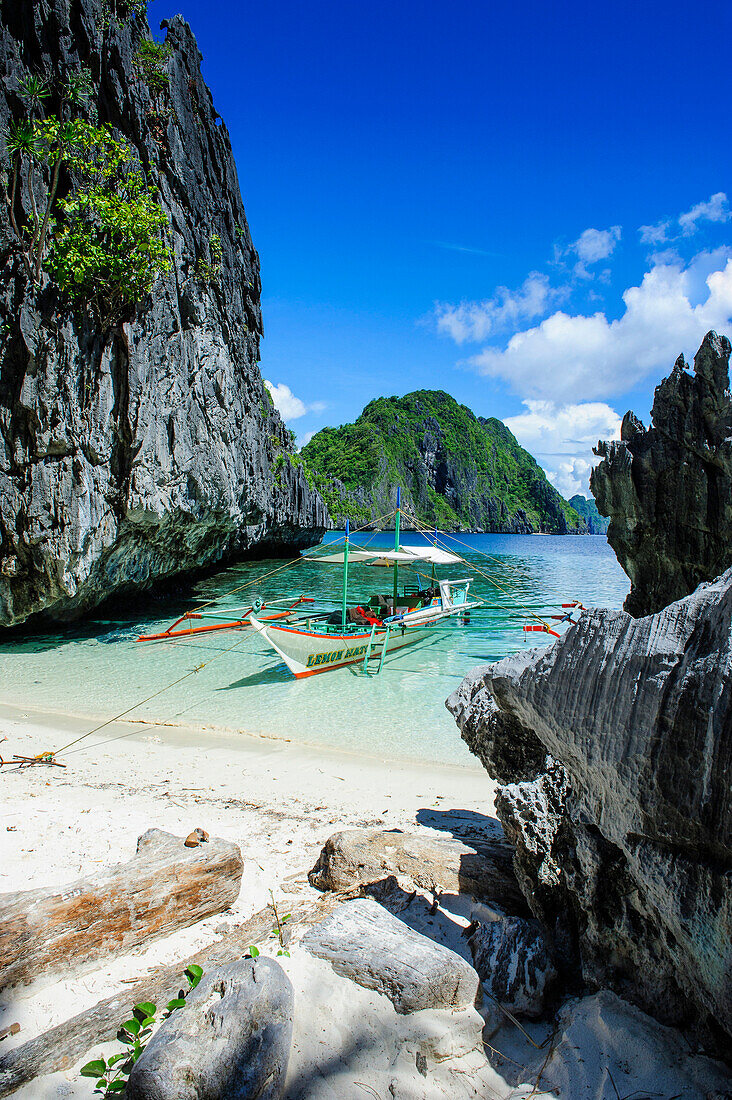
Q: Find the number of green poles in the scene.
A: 3